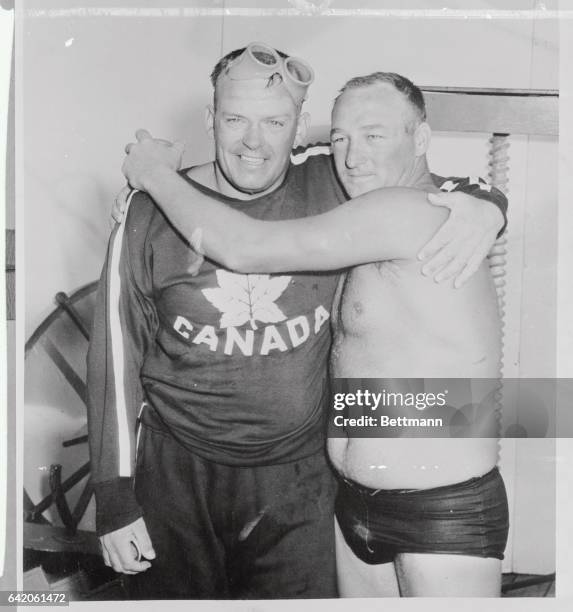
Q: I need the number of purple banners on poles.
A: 0